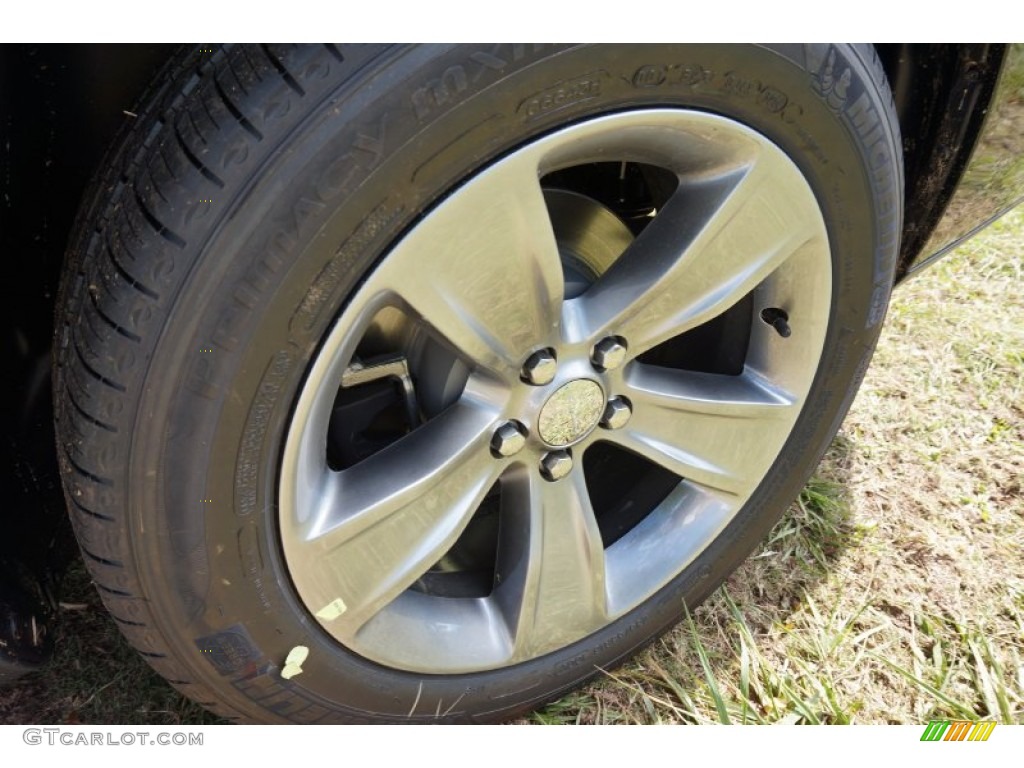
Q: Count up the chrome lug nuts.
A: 5